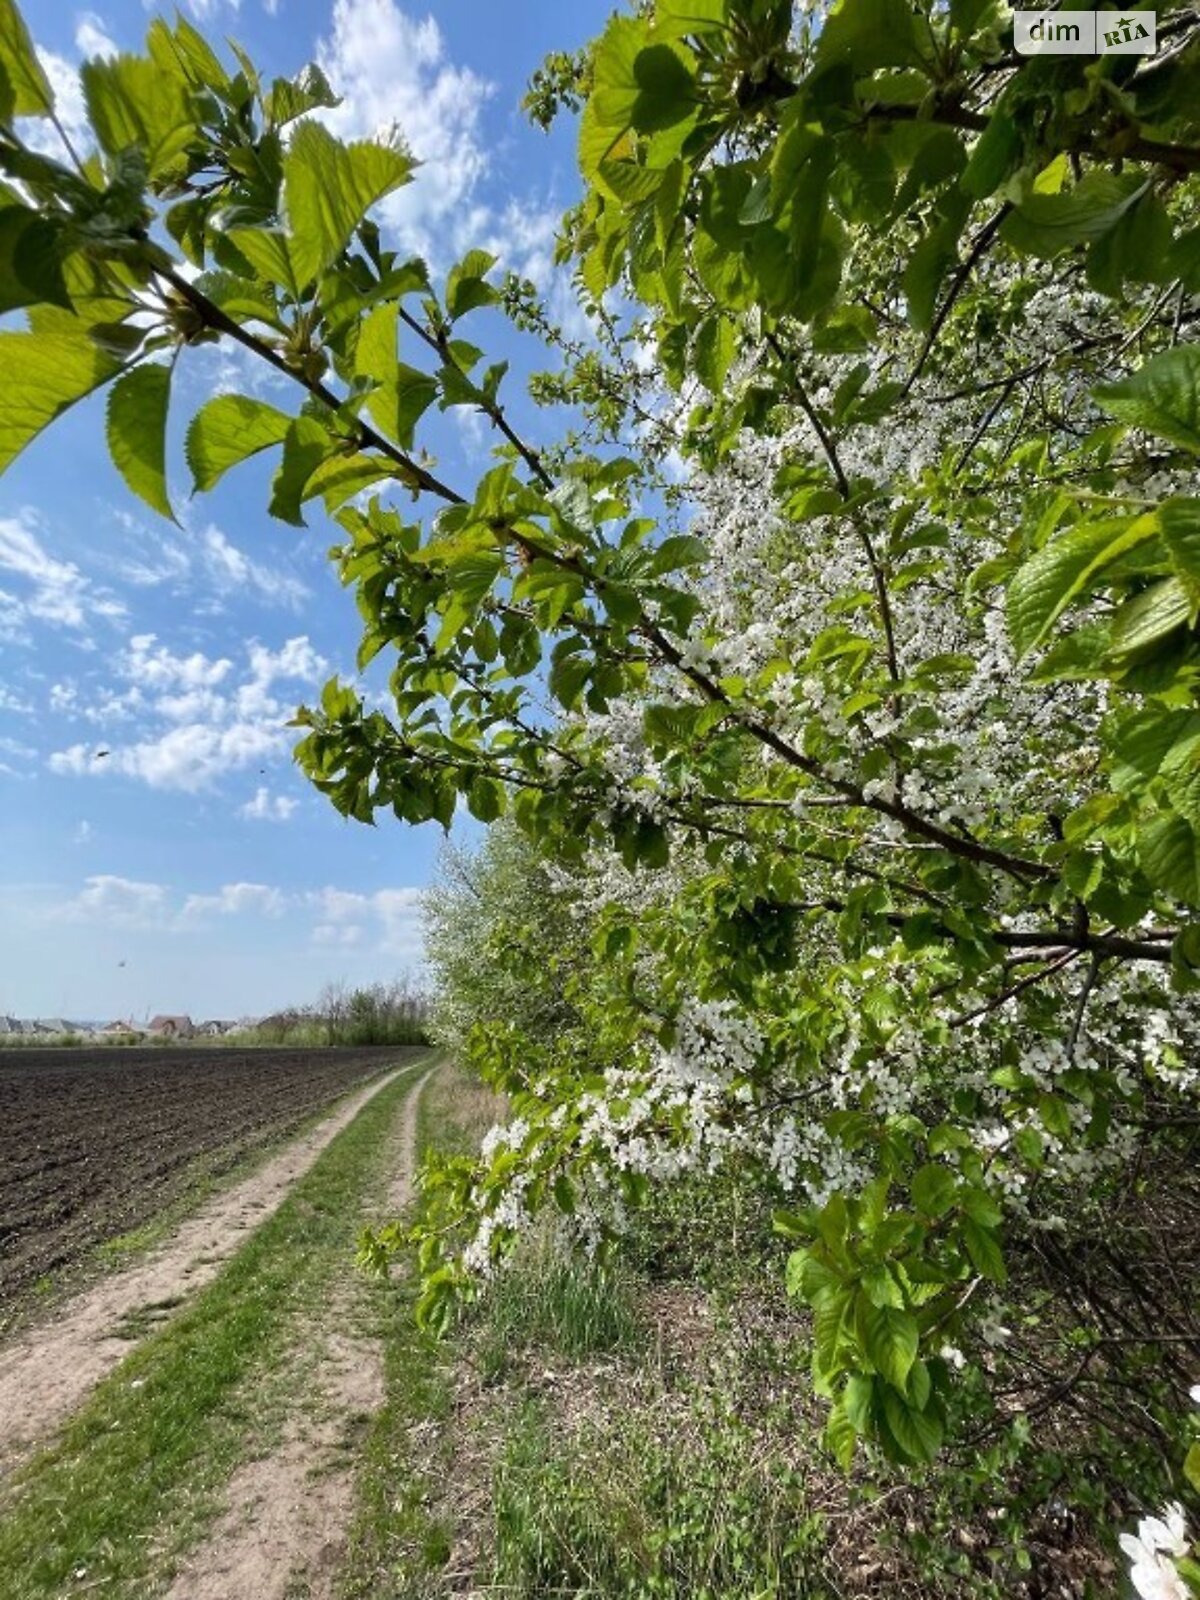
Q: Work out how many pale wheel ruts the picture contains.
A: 2